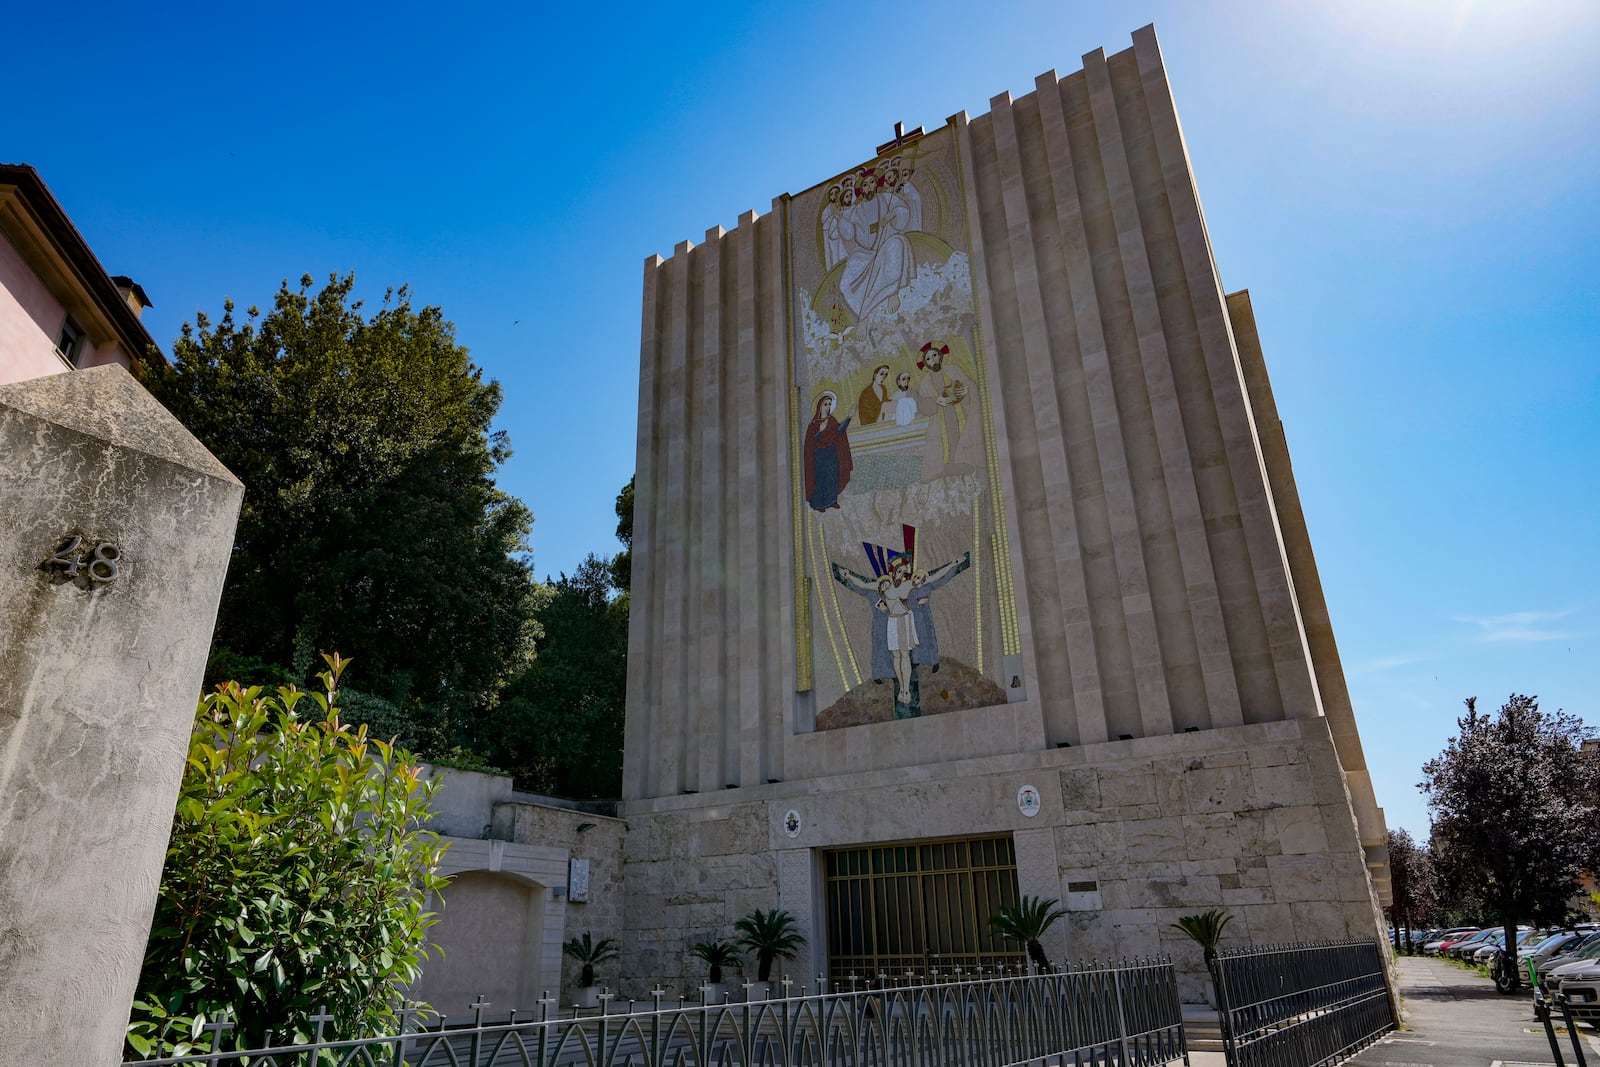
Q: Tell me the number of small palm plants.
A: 5